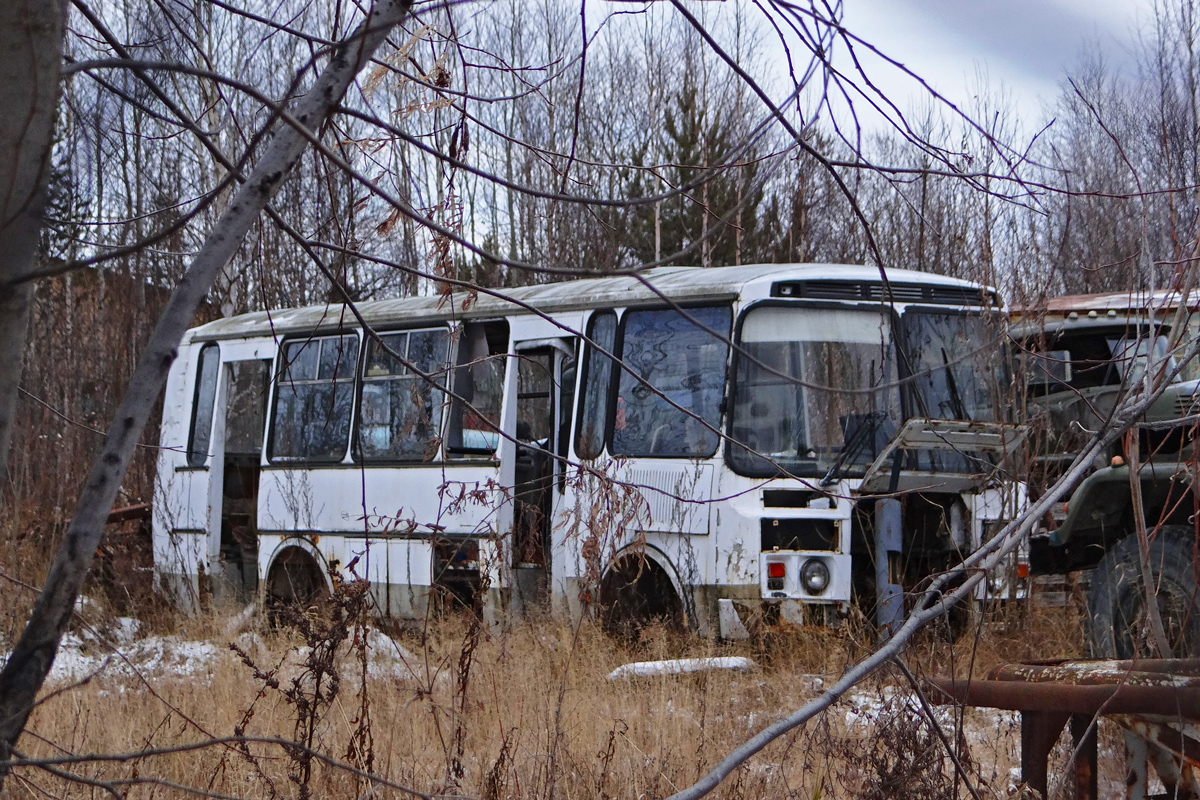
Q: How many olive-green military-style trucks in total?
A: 1